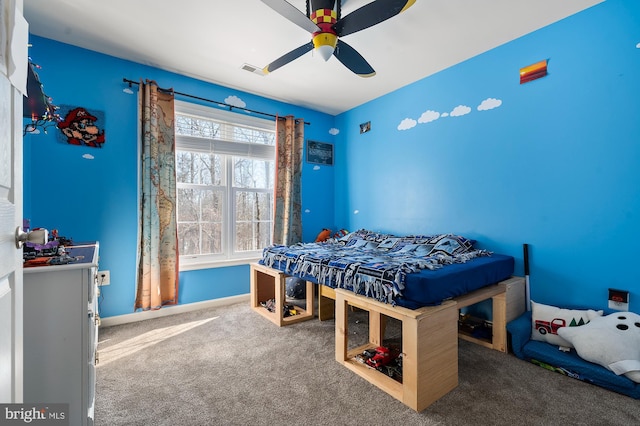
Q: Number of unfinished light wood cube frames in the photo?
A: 3